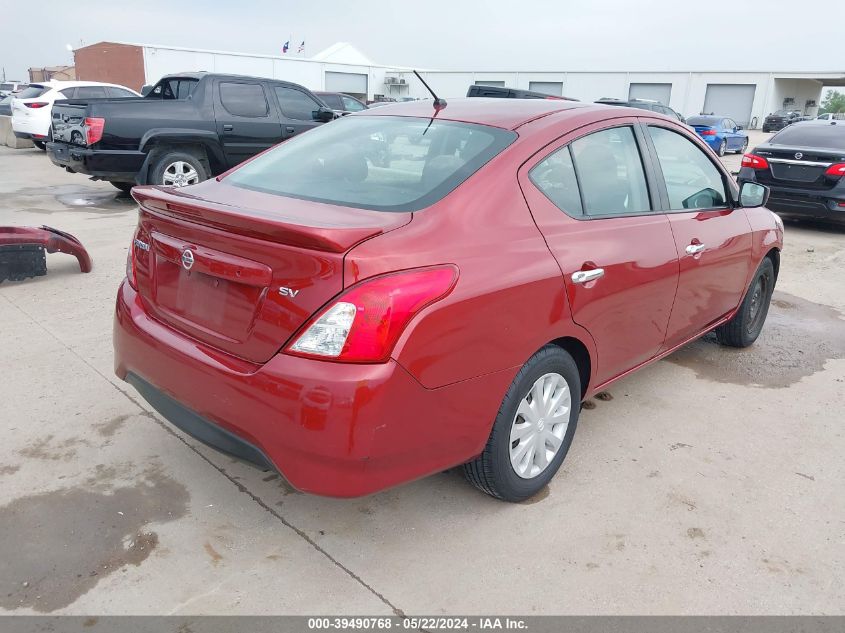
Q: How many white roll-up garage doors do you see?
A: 5